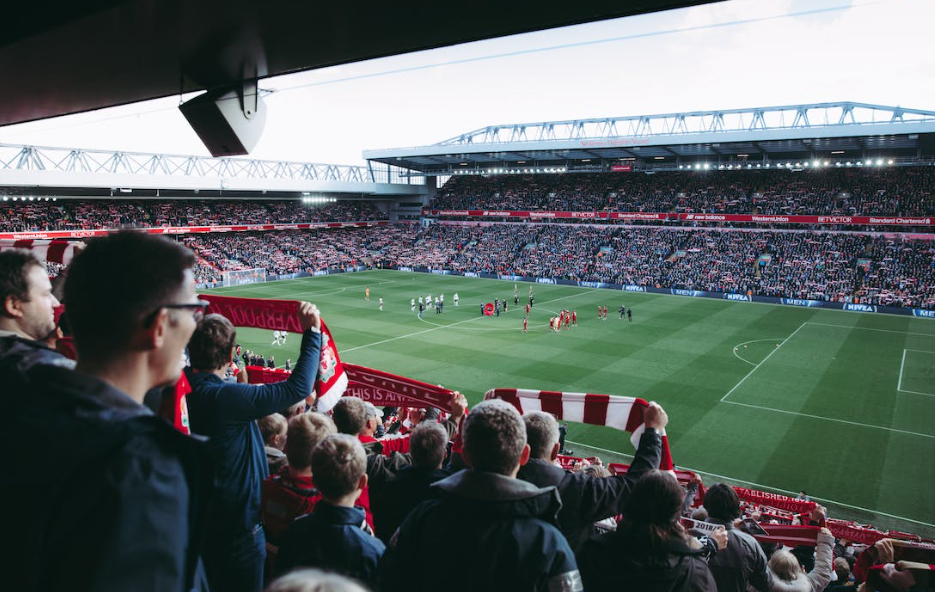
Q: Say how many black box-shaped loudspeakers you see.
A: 1